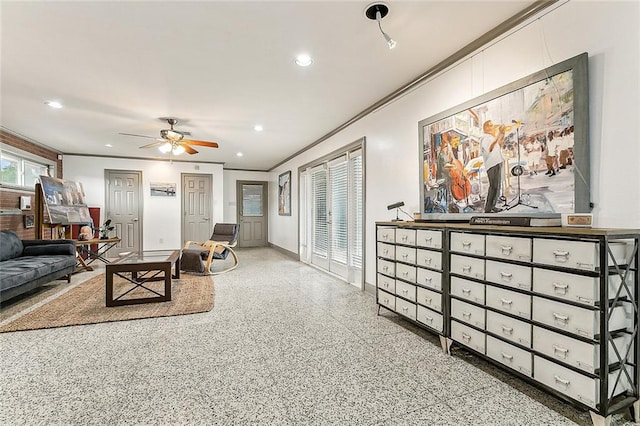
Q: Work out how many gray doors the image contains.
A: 3